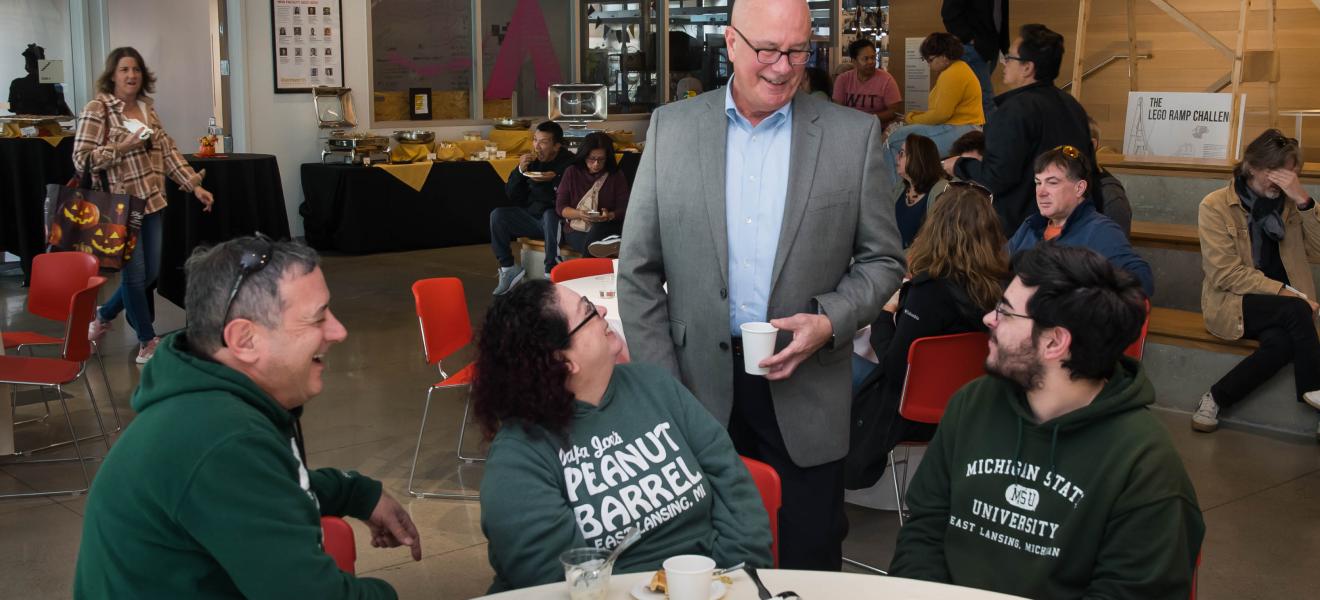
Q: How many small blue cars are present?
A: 0